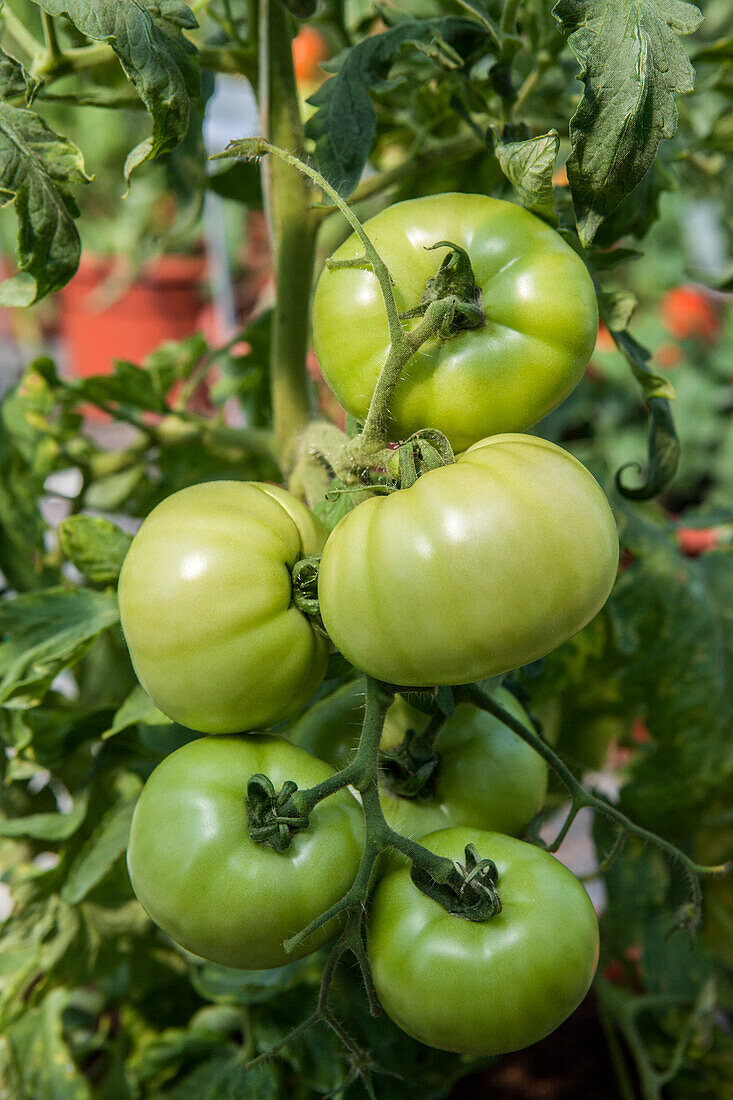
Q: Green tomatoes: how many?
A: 6